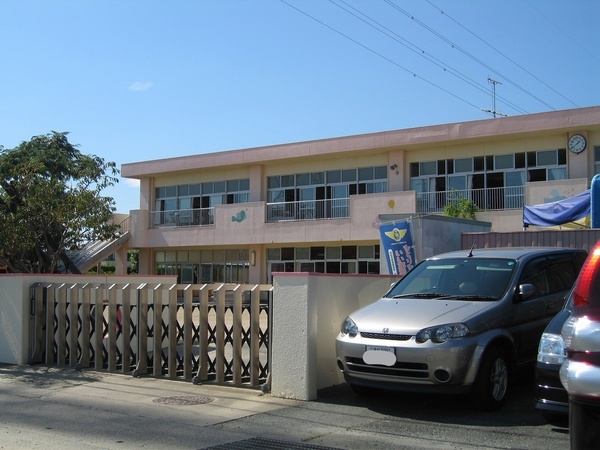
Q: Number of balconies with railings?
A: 3